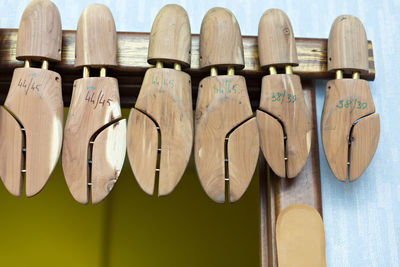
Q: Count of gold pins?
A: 12